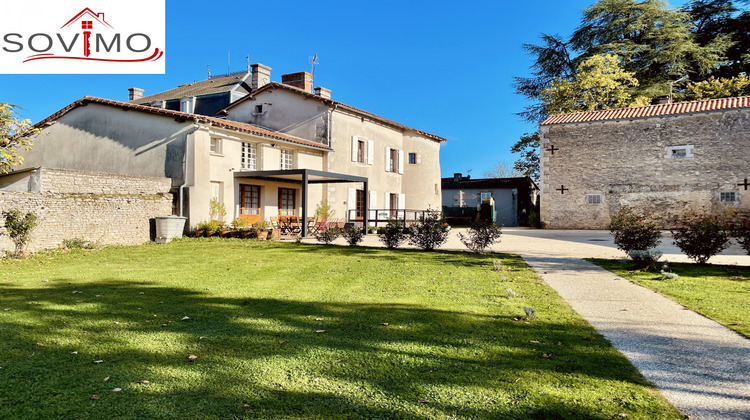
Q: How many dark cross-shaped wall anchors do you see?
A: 3